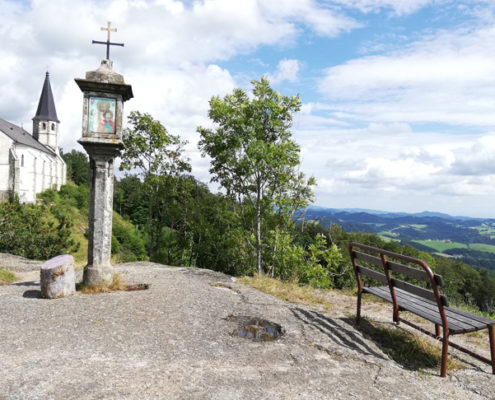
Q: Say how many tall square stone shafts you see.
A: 1